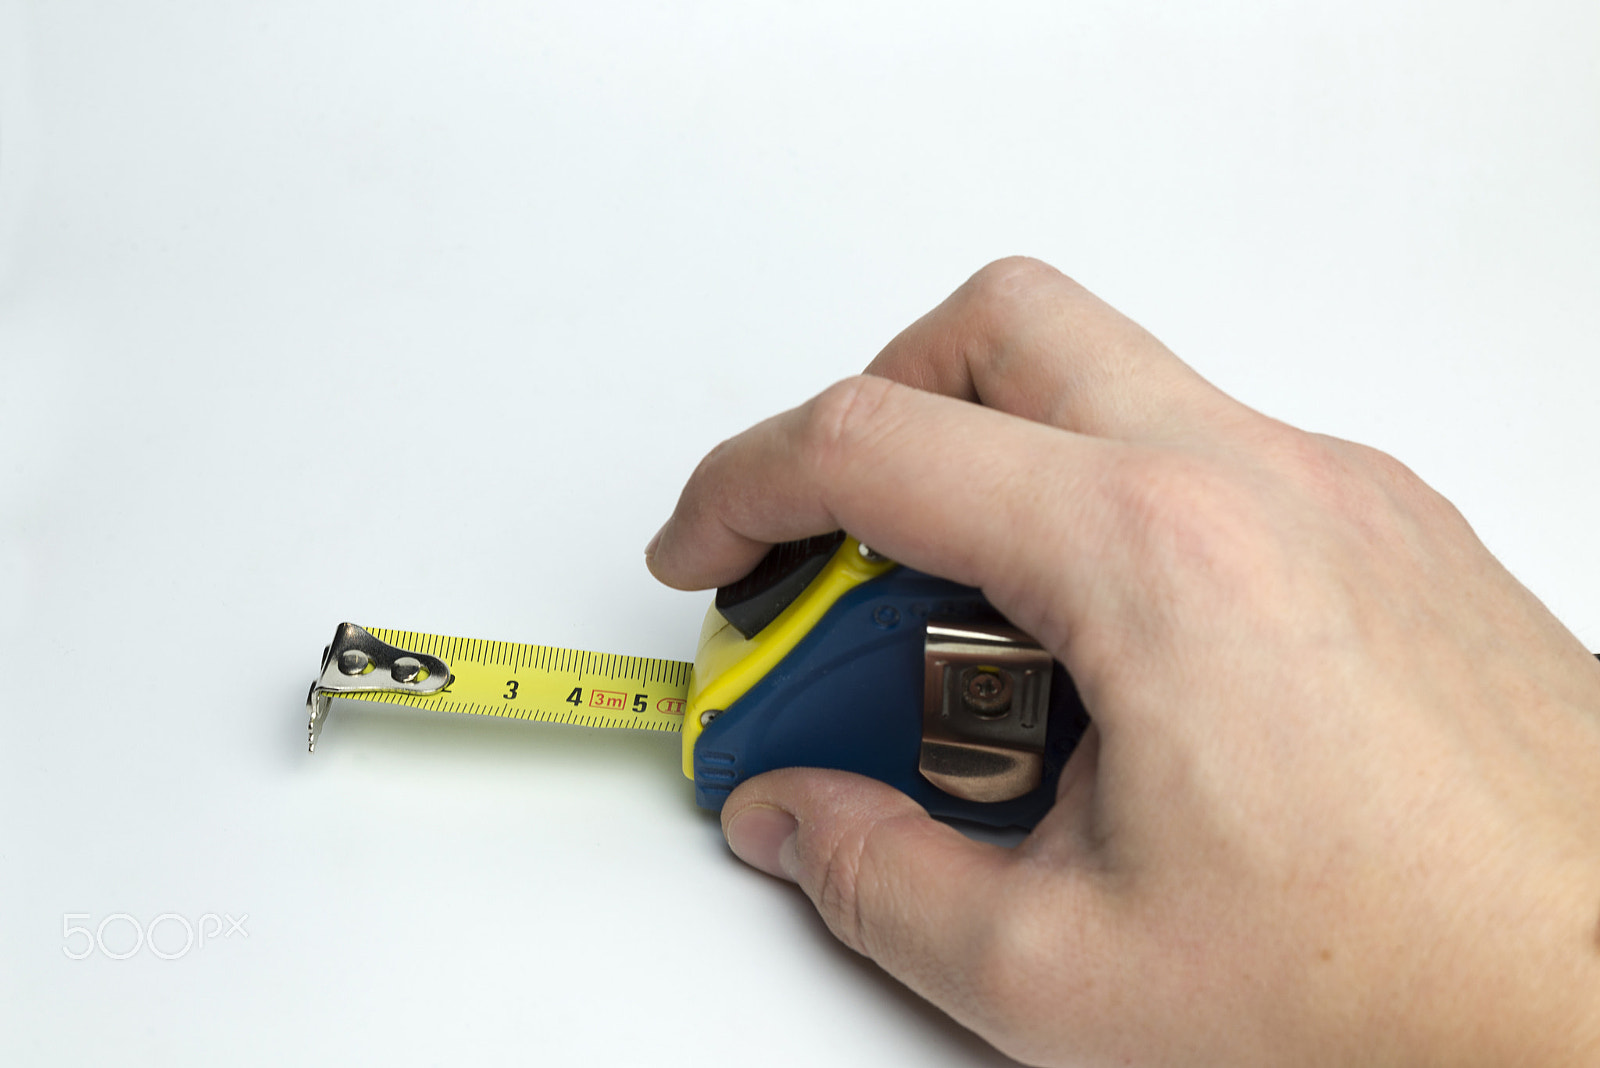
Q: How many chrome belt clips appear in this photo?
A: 1